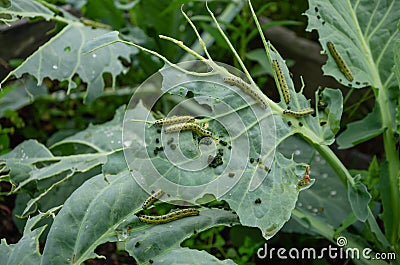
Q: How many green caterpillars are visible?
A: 8